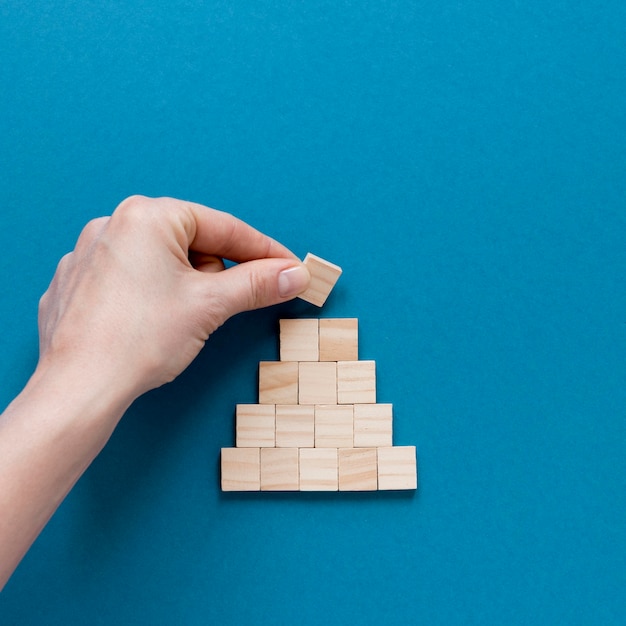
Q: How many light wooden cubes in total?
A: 15